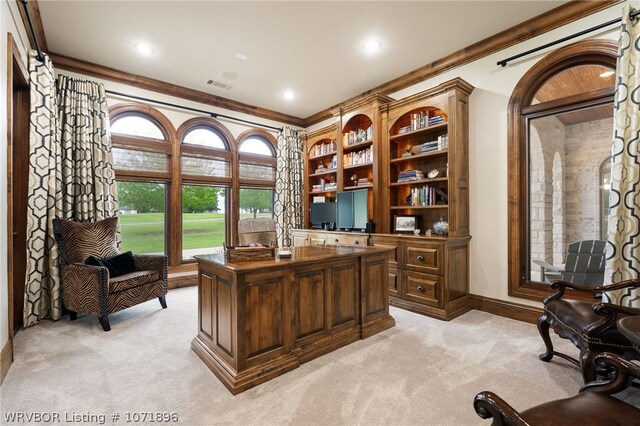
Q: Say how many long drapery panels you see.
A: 4